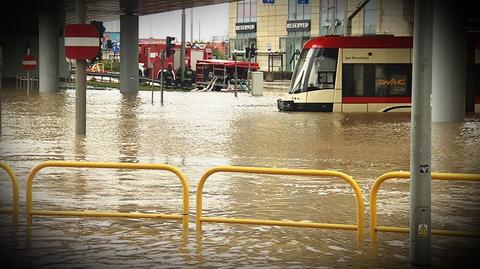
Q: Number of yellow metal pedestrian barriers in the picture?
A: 4